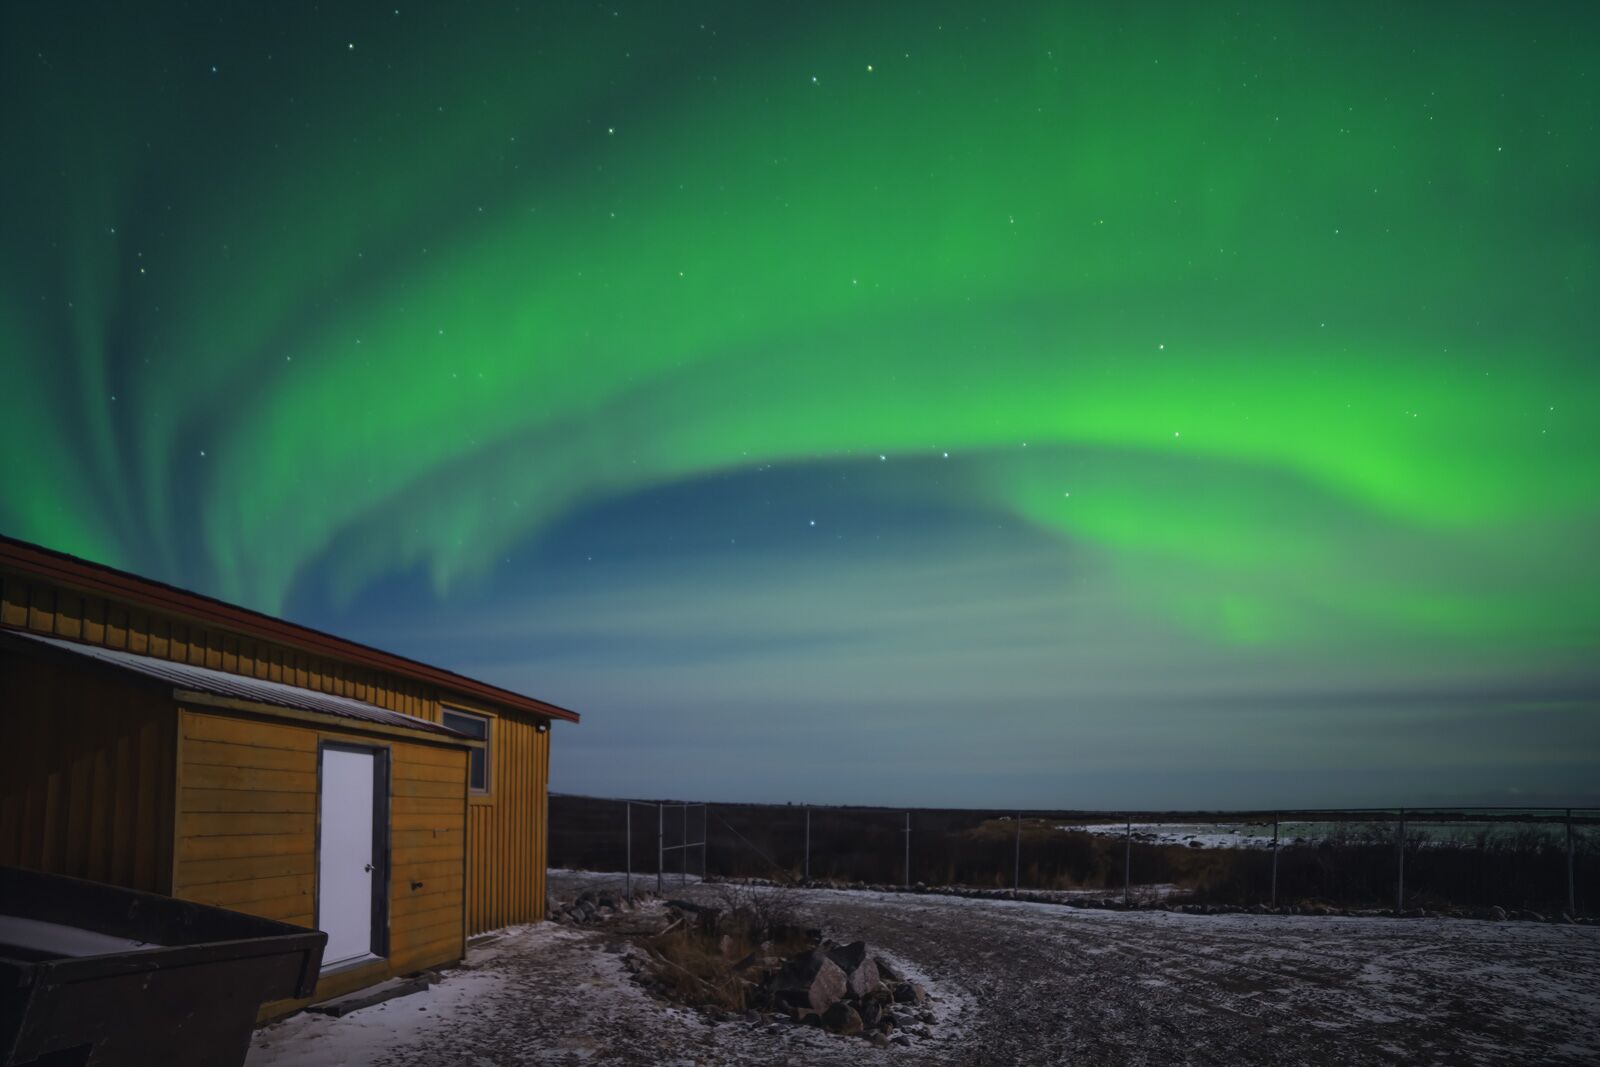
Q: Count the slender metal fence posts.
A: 11